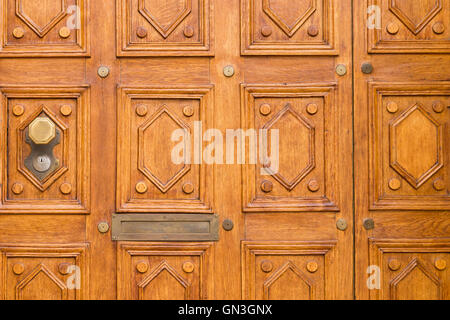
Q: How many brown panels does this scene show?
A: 12